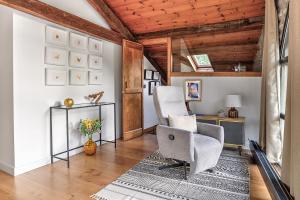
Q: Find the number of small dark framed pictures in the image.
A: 4